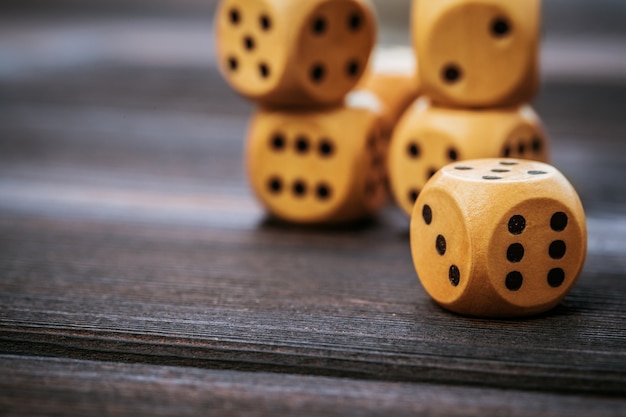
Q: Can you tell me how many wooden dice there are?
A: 6